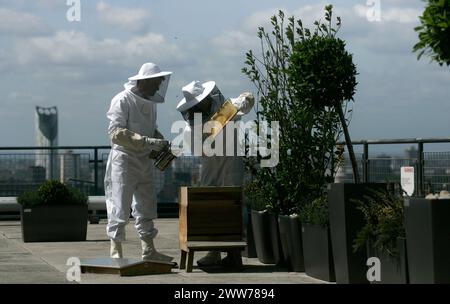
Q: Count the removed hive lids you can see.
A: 1